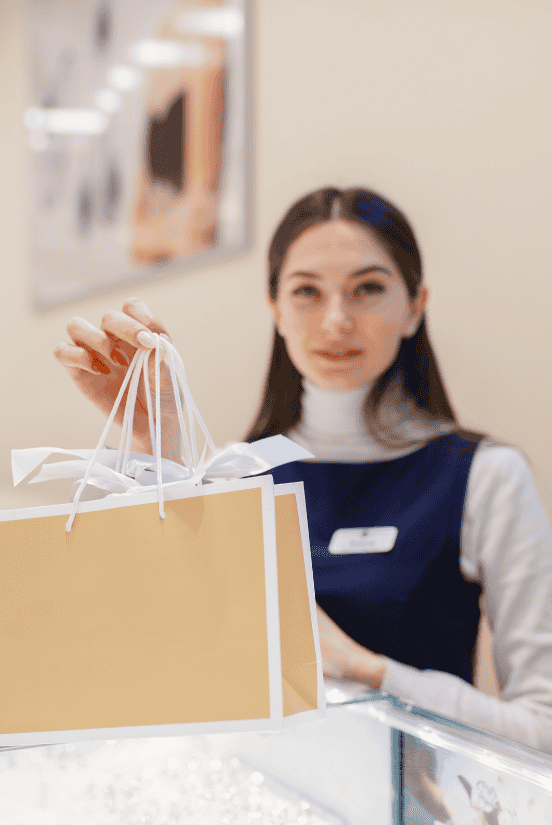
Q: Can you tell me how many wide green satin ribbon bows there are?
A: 0